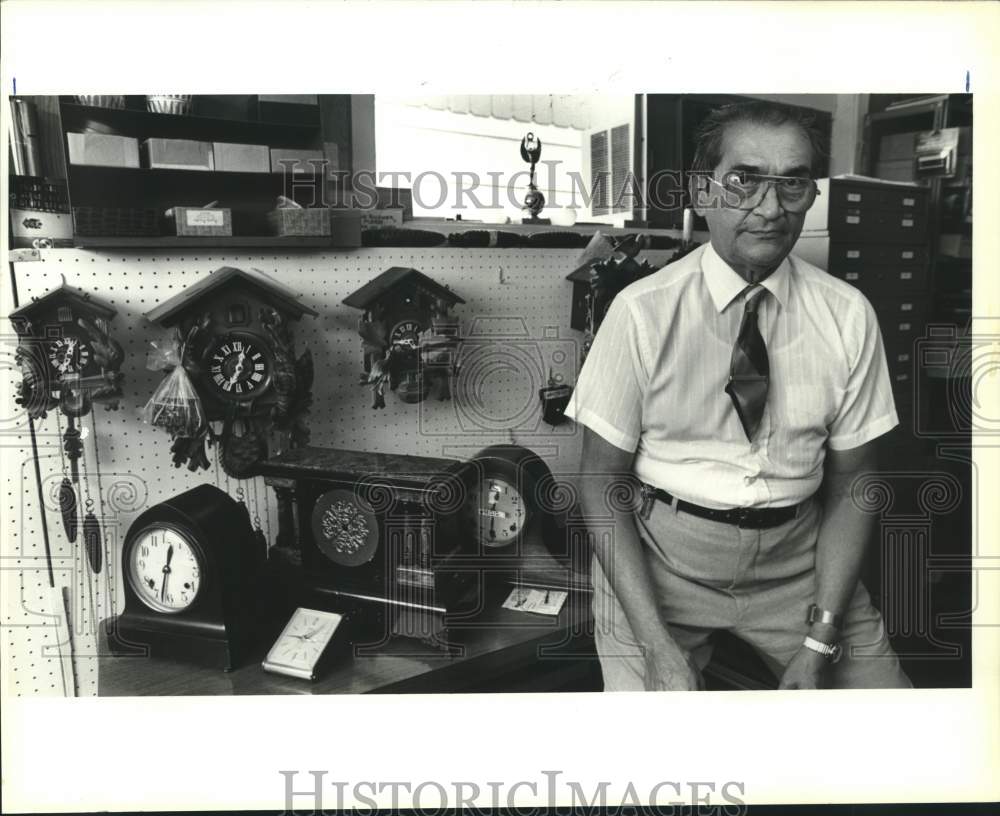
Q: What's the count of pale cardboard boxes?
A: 4